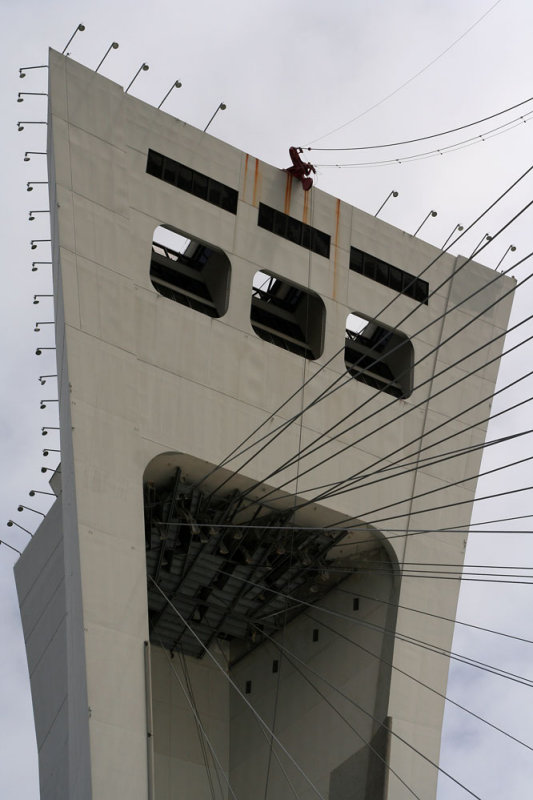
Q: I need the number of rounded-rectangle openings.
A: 3